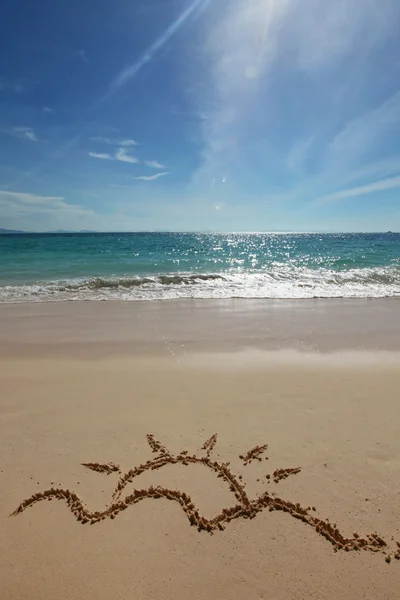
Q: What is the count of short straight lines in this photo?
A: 5